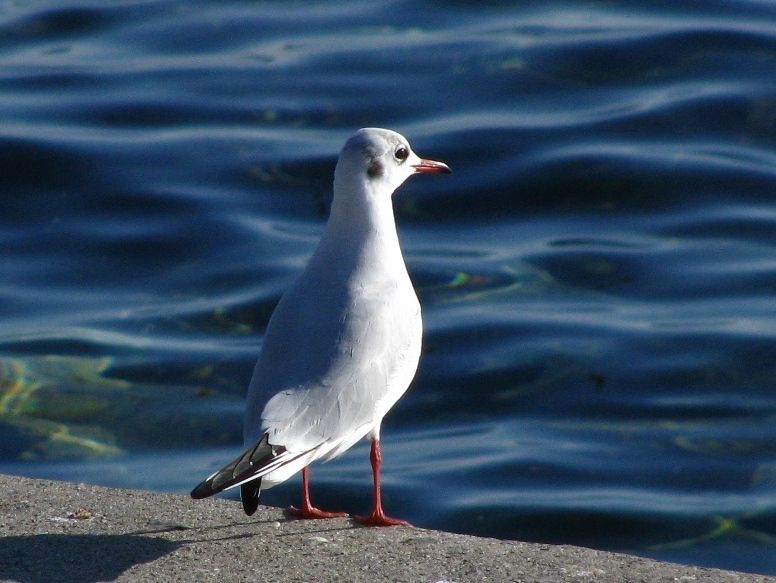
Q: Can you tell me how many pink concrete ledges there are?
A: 0